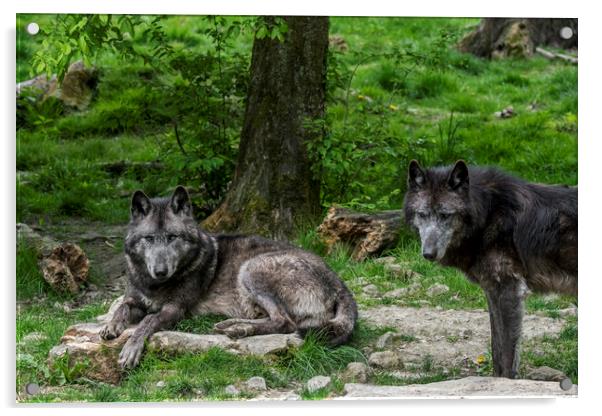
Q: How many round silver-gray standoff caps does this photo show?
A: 4